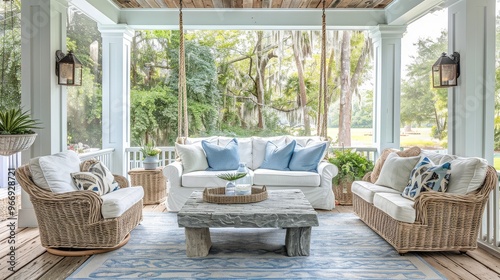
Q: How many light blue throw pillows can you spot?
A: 3